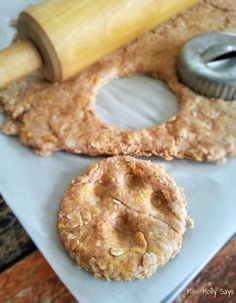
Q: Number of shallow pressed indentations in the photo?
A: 4